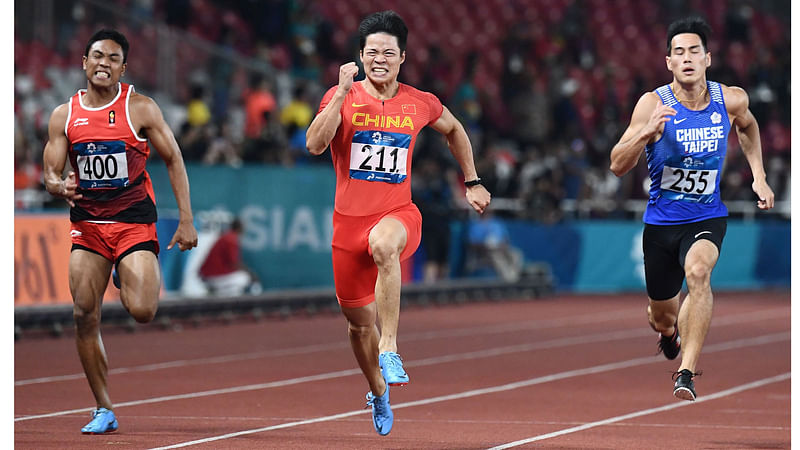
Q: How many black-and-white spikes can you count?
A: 2